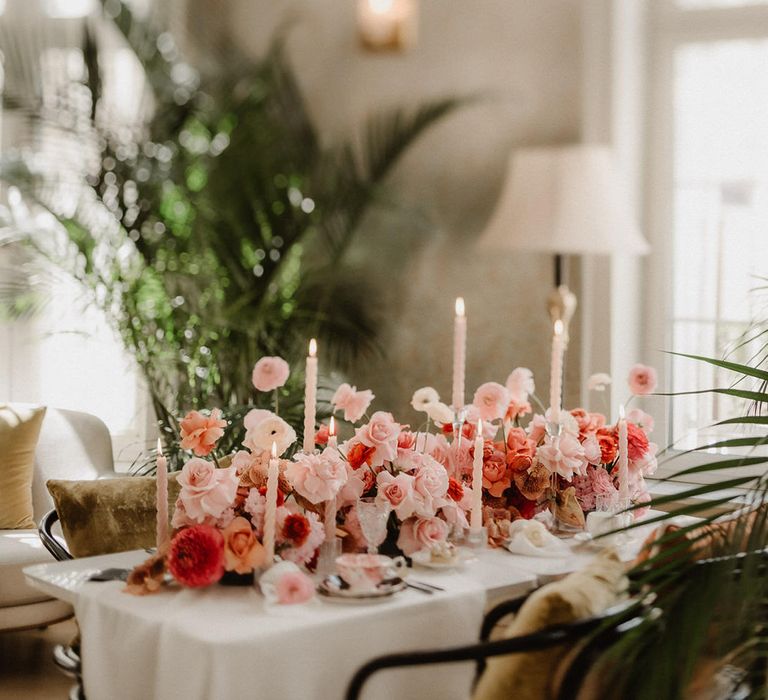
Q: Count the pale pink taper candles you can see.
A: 8